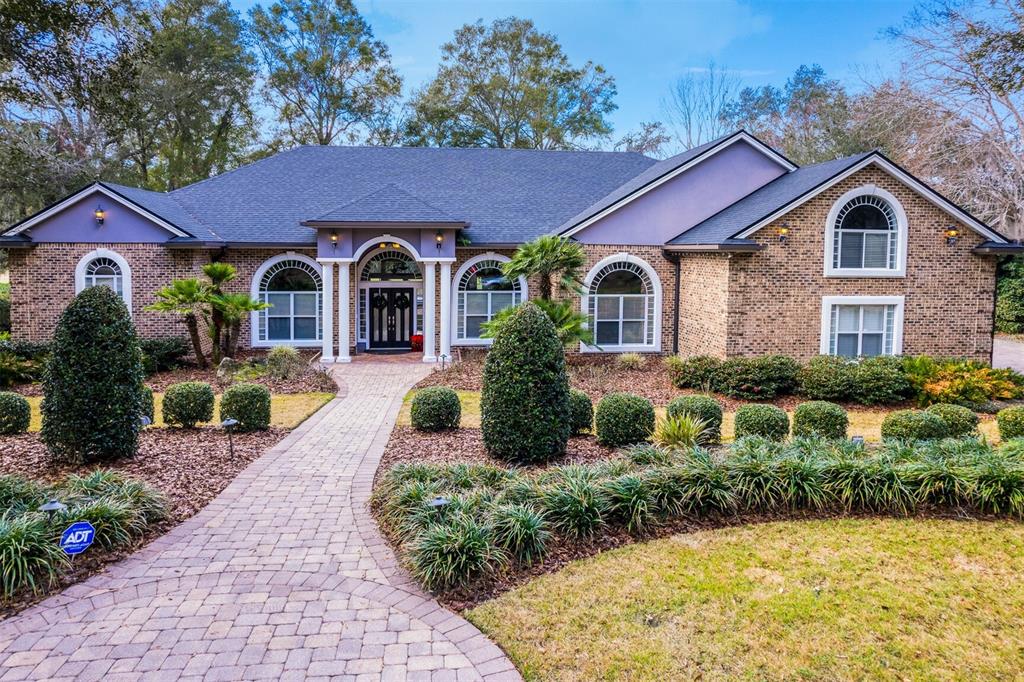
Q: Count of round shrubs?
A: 13